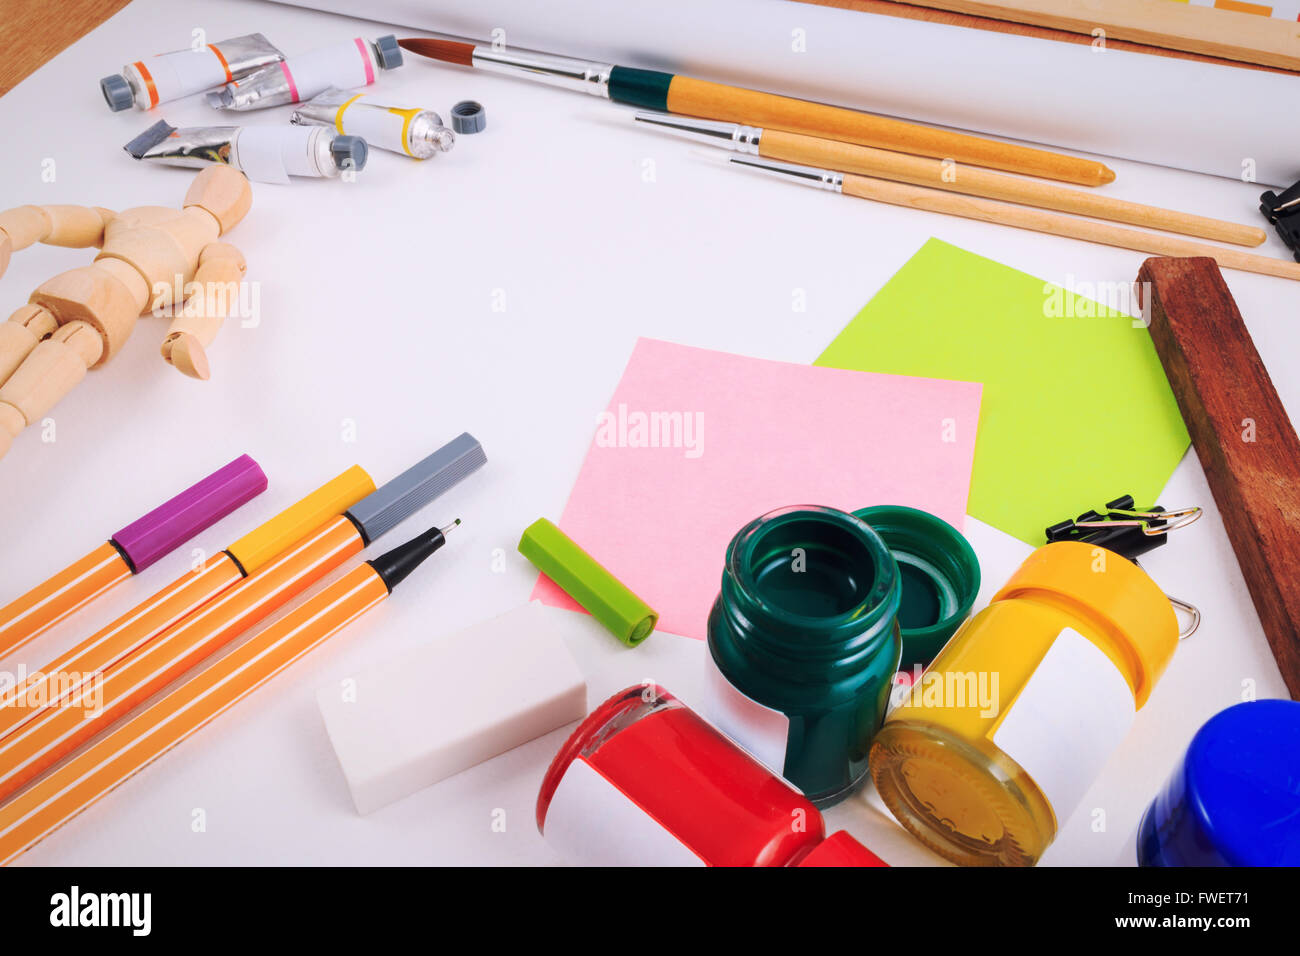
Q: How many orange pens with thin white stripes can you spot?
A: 4